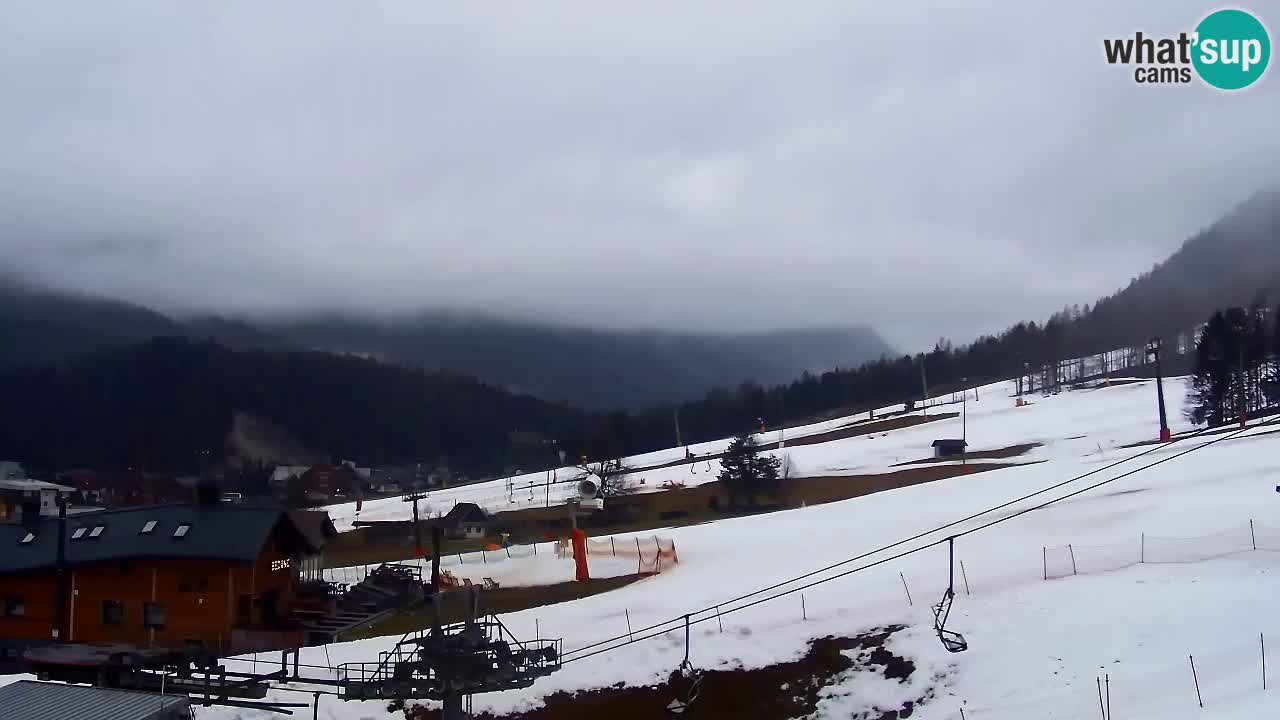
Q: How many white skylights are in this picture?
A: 5